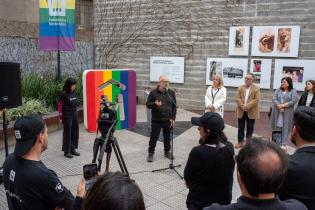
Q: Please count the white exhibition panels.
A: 6